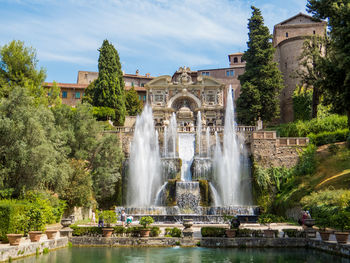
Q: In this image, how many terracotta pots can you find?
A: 9